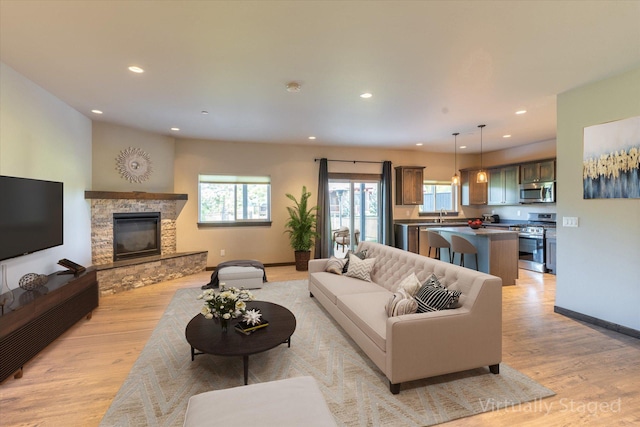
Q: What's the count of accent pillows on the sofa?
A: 6